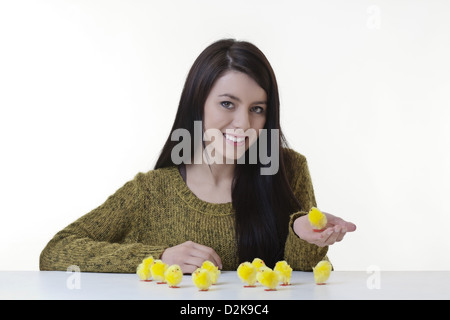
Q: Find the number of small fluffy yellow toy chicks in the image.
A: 11